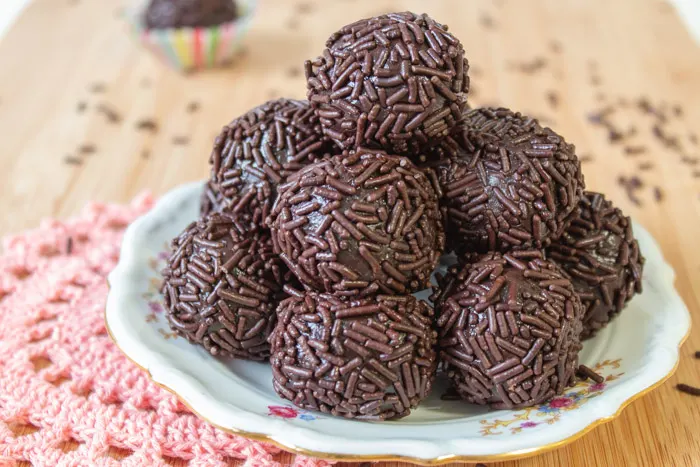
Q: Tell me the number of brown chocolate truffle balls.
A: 9